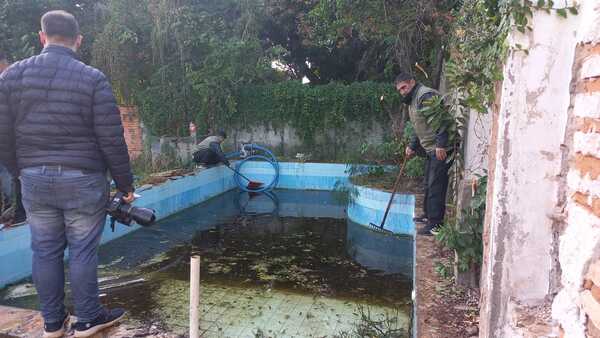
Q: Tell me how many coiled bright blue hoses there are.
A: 1